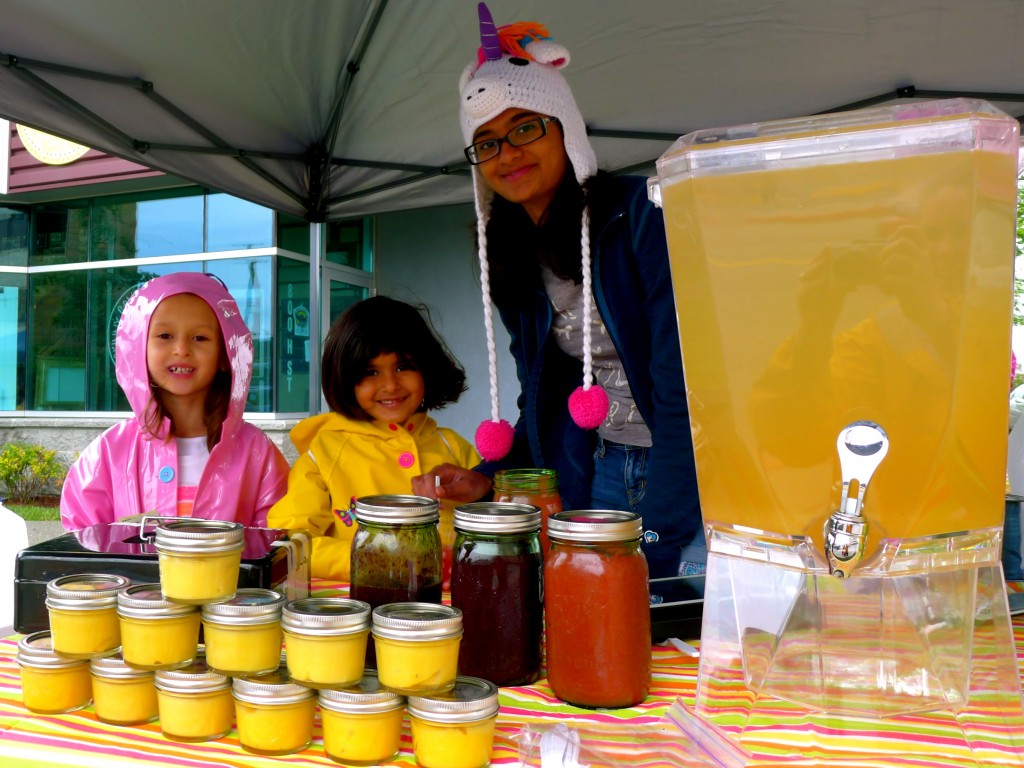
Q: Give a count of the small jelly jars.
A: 12